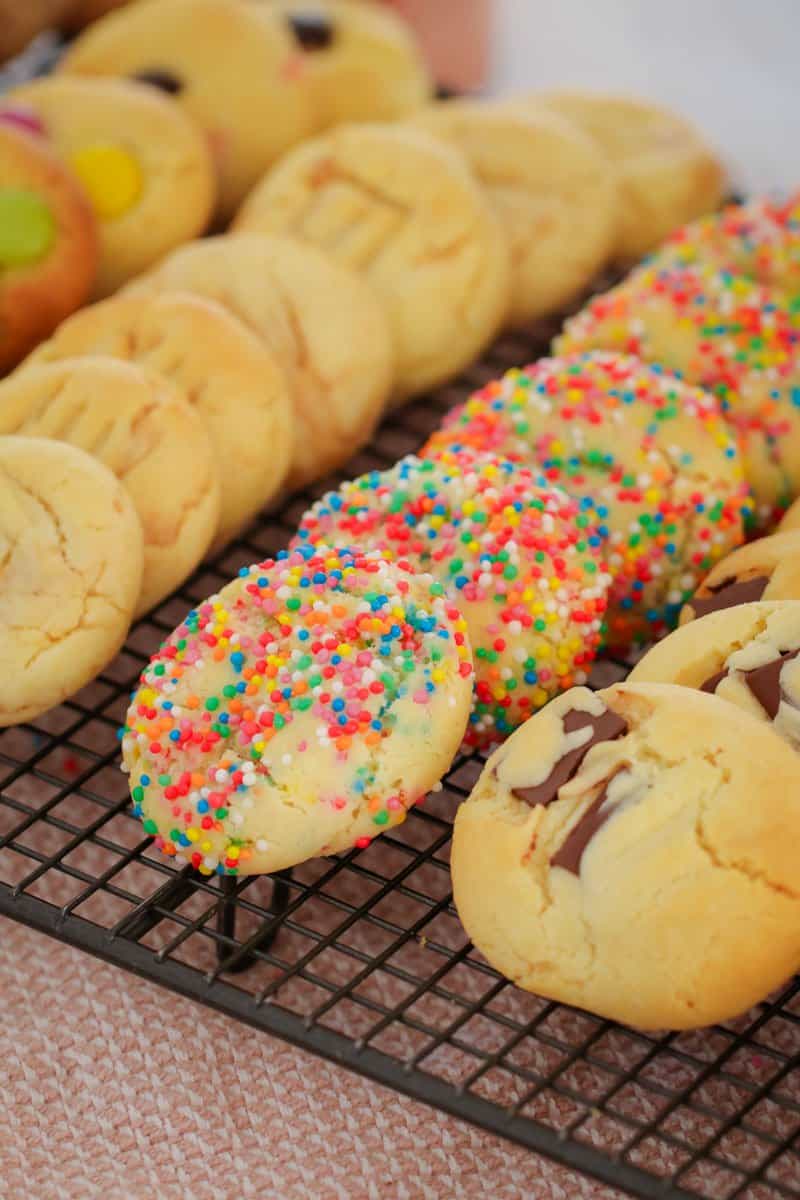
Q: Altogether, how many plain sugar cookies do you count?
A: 7